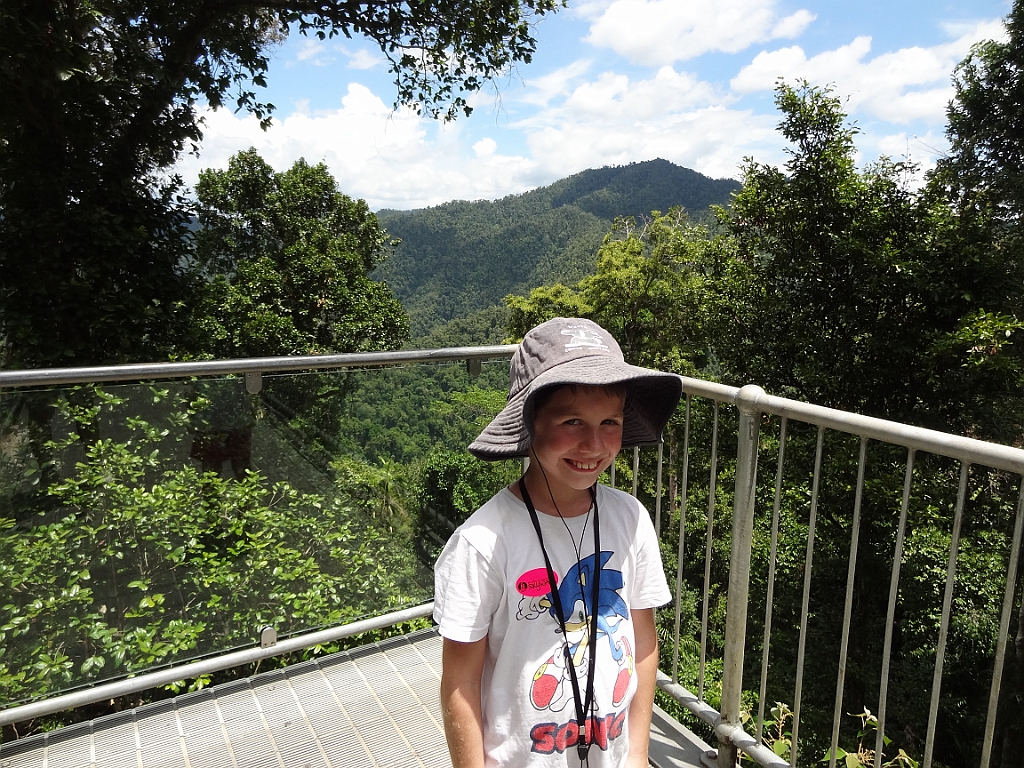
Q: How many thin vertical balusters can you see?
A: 11